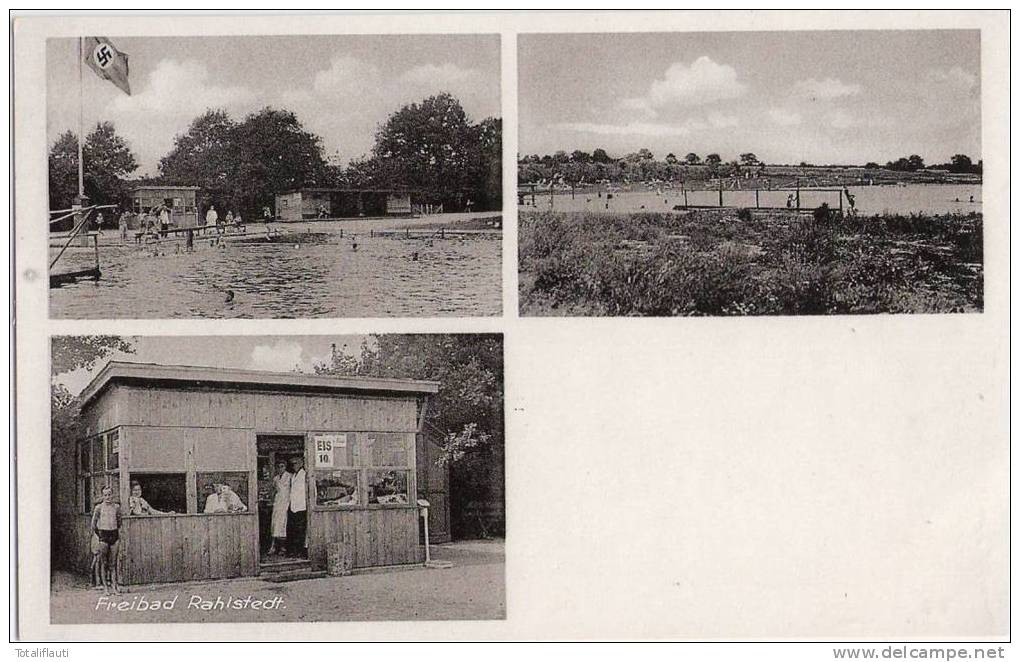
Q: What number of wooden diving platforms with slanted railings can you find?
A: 1